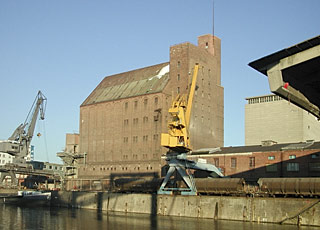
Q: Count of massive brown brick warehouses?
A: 1